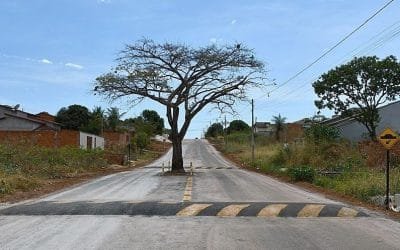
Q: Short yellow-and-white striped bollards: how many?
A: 3